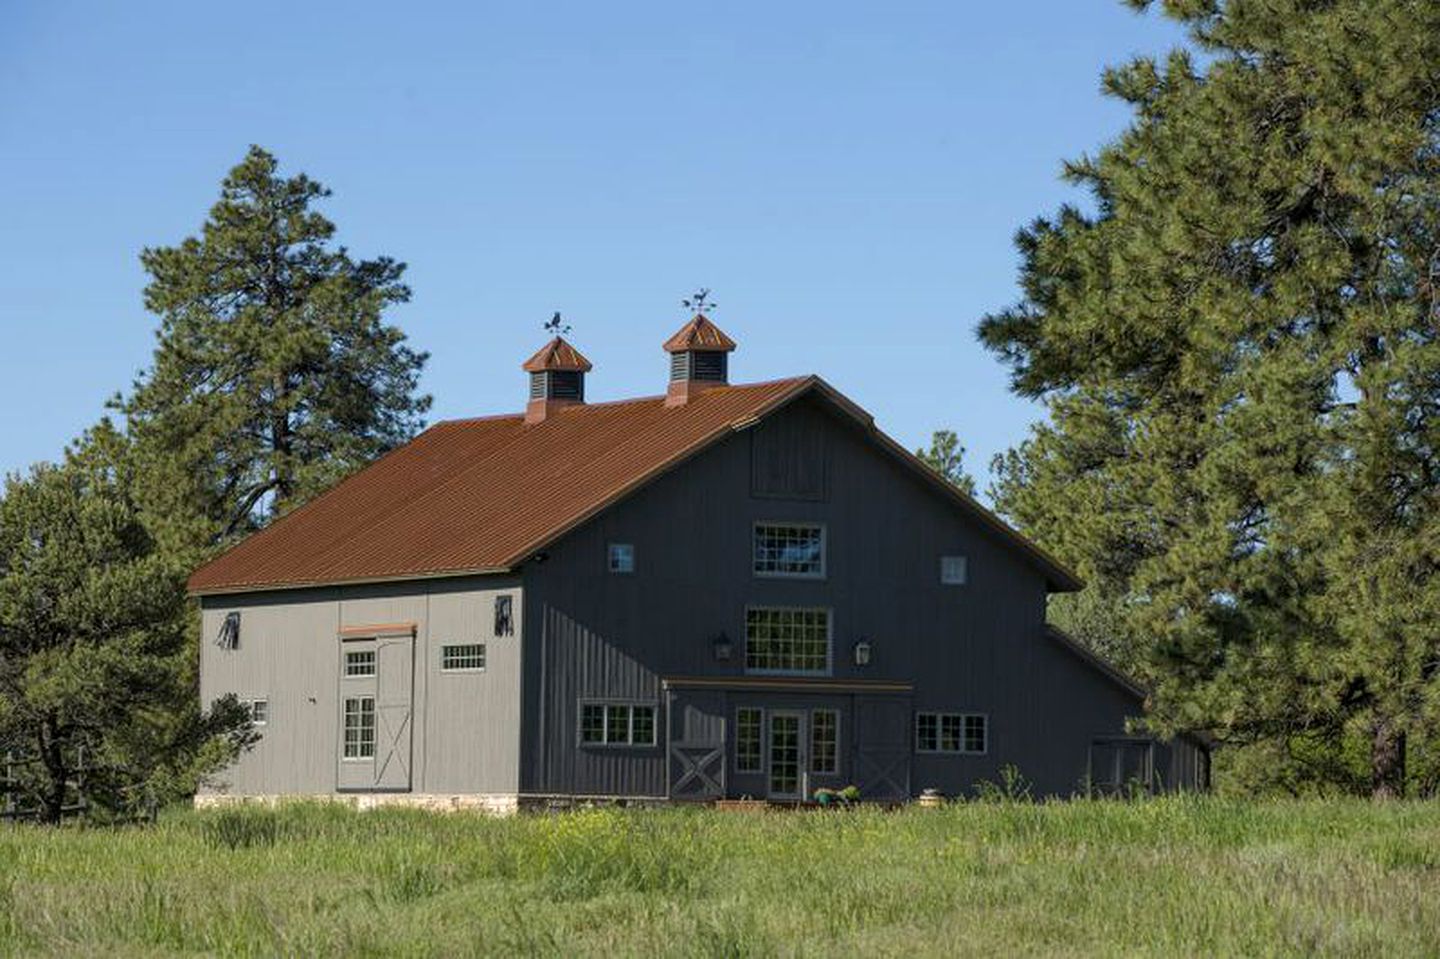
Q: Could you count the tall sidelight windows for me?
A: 2